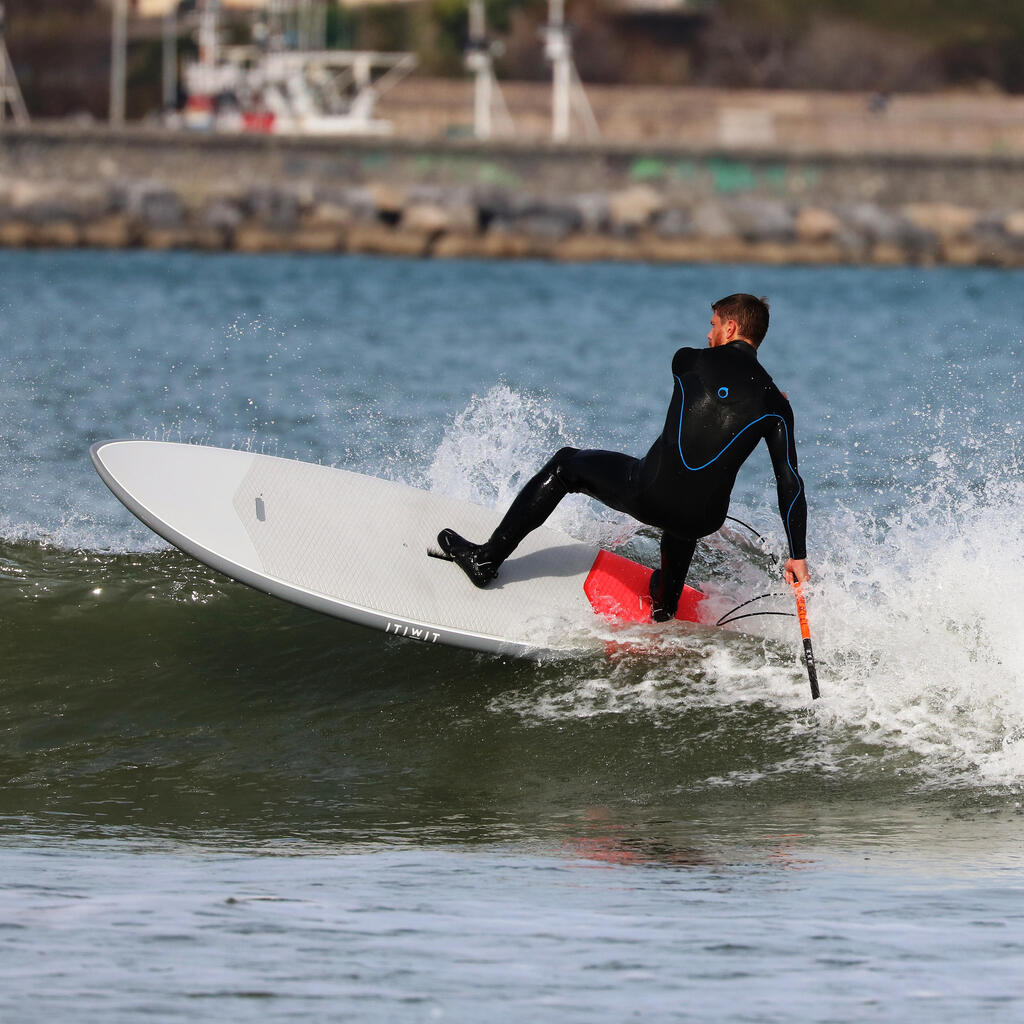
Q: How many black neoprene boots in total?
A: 2